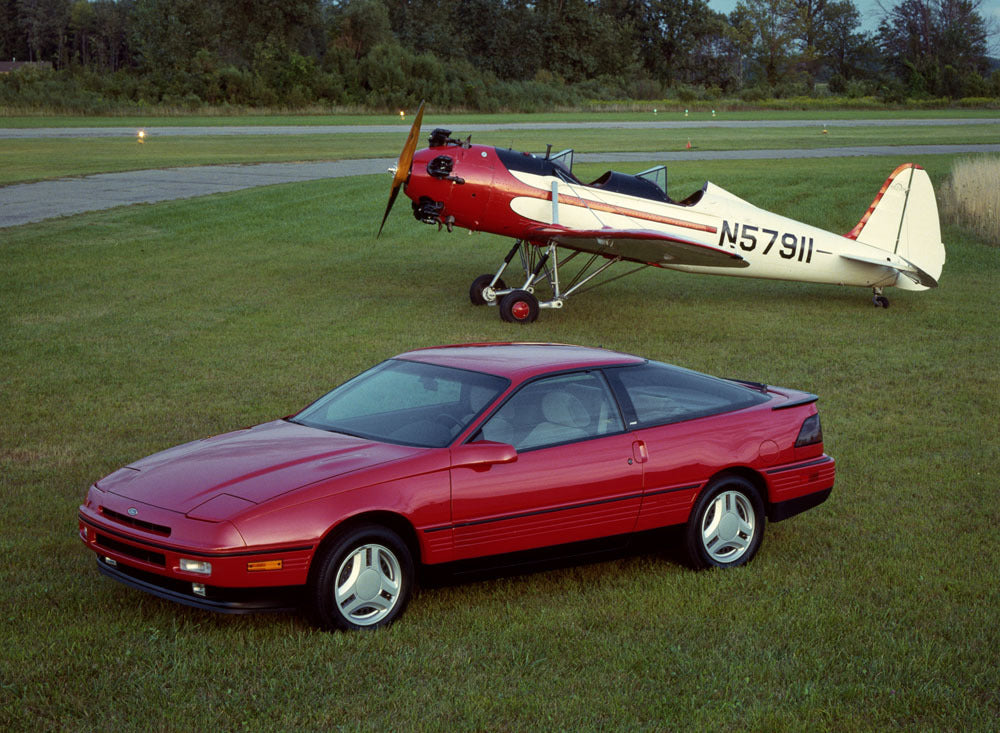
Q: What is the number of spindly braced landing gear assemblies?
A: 2